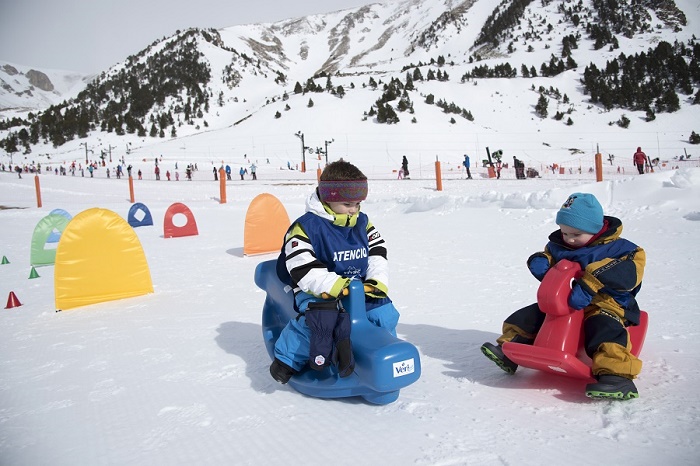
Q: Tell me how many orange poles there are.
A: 6